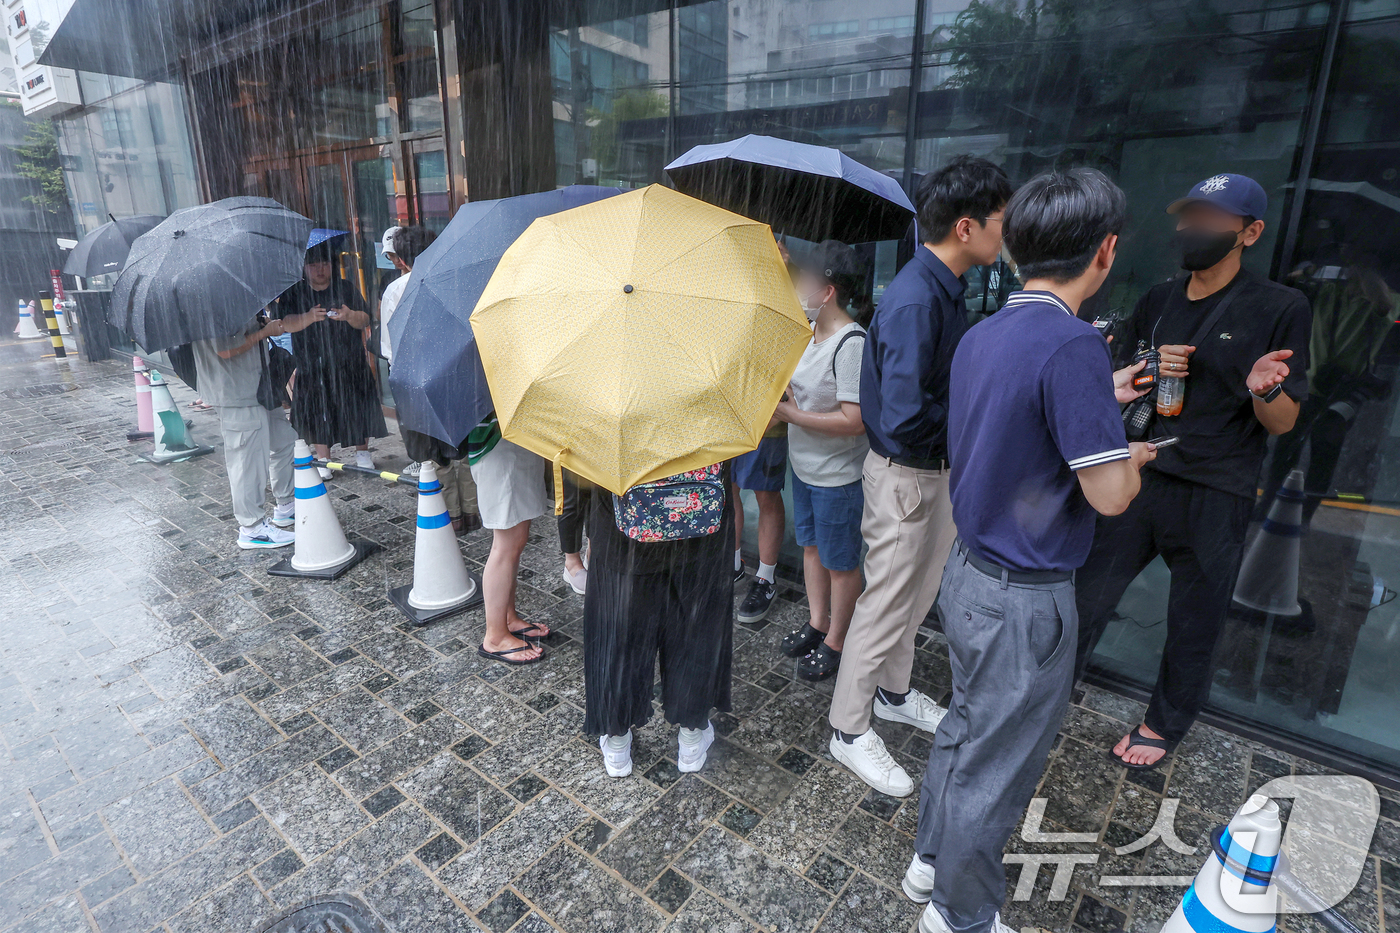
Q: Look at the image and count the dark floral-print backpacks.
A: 1